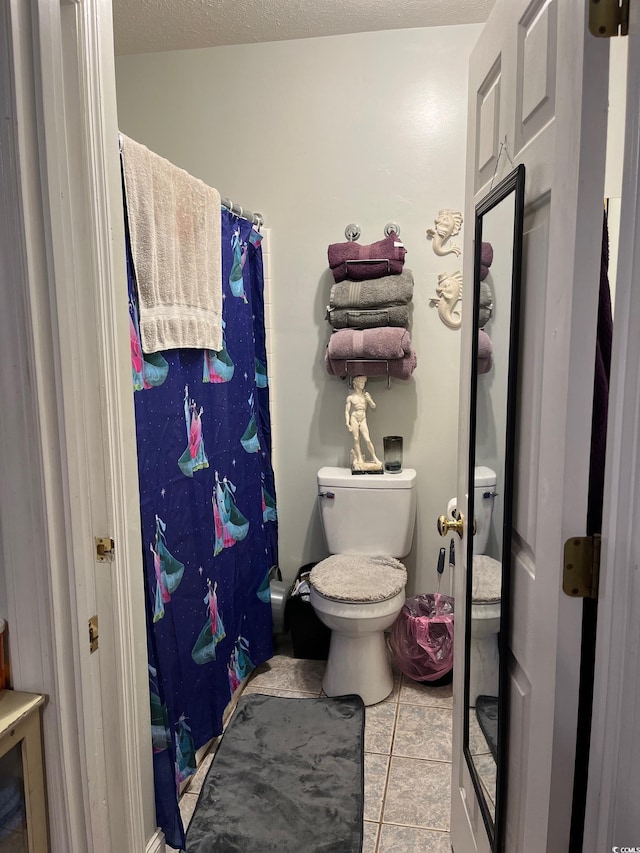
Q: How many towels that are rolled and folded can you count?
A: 6